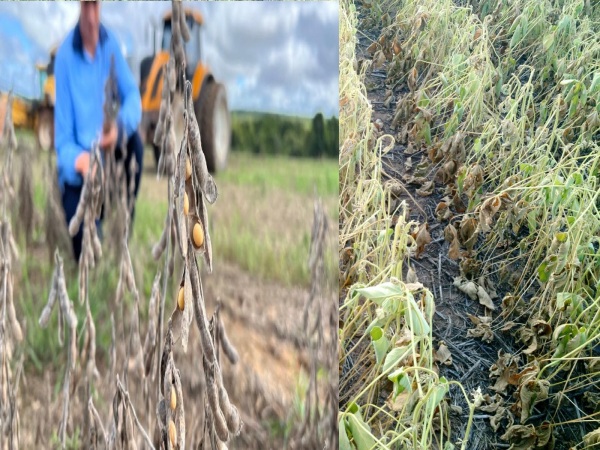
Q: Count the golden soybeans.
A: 6